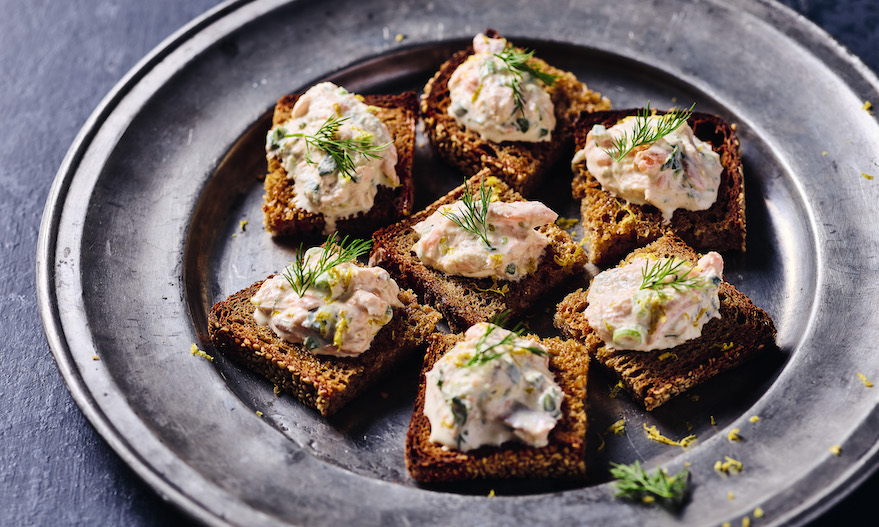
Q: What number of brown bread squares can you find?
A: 7